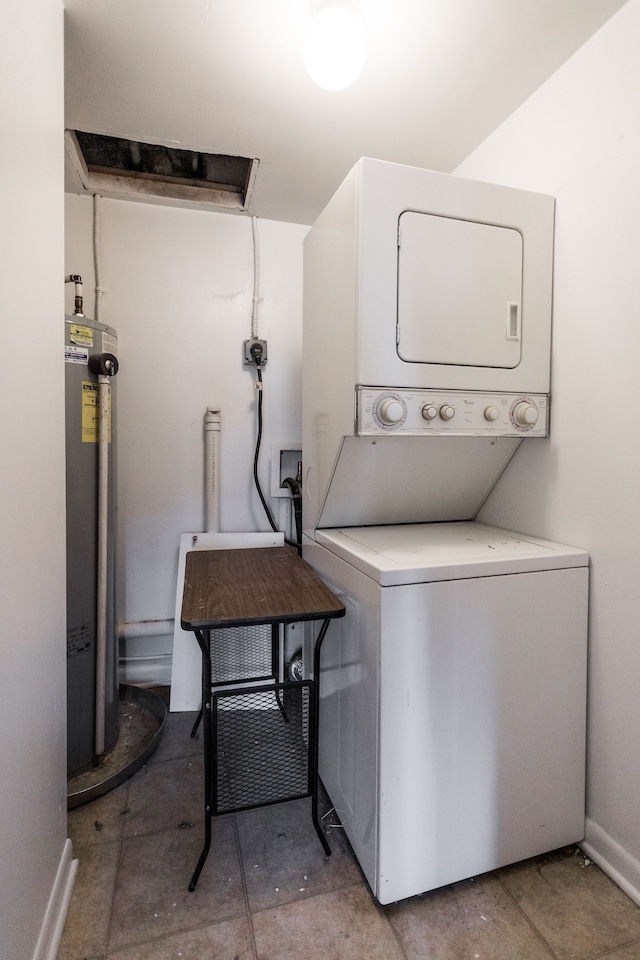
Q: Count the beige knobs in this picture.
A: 5